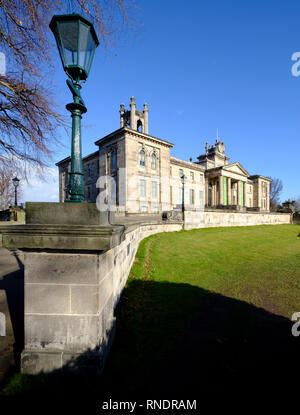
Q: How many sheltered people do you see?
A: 0